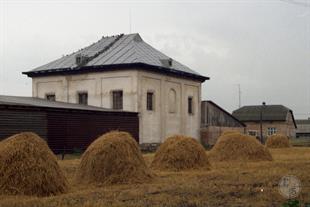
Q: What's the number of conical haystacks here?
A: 5